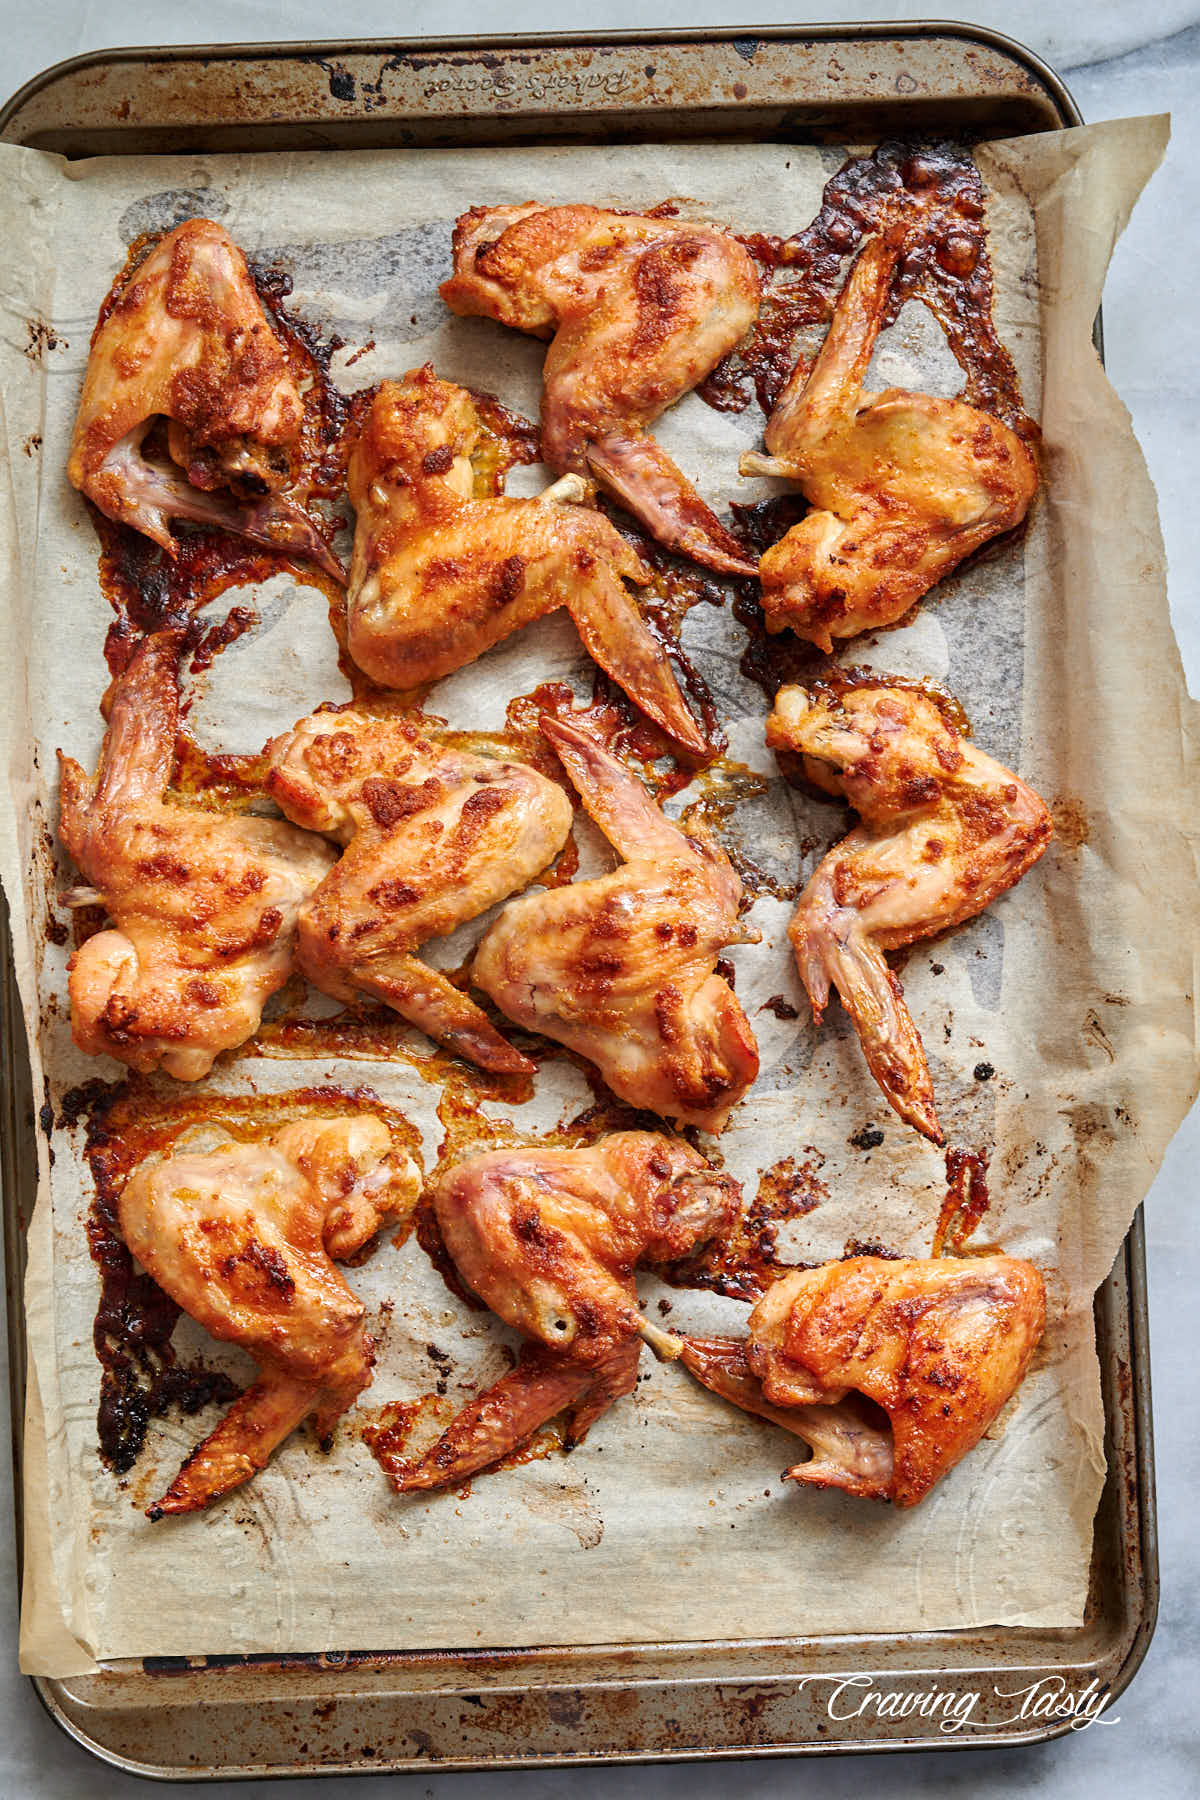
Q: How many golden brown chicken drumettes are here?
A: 11